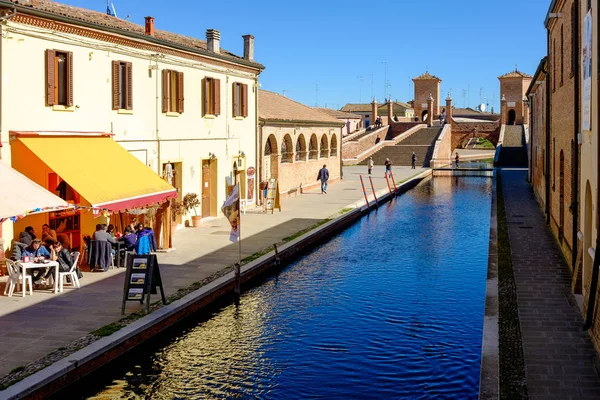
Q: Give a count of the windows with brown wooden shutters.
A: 5